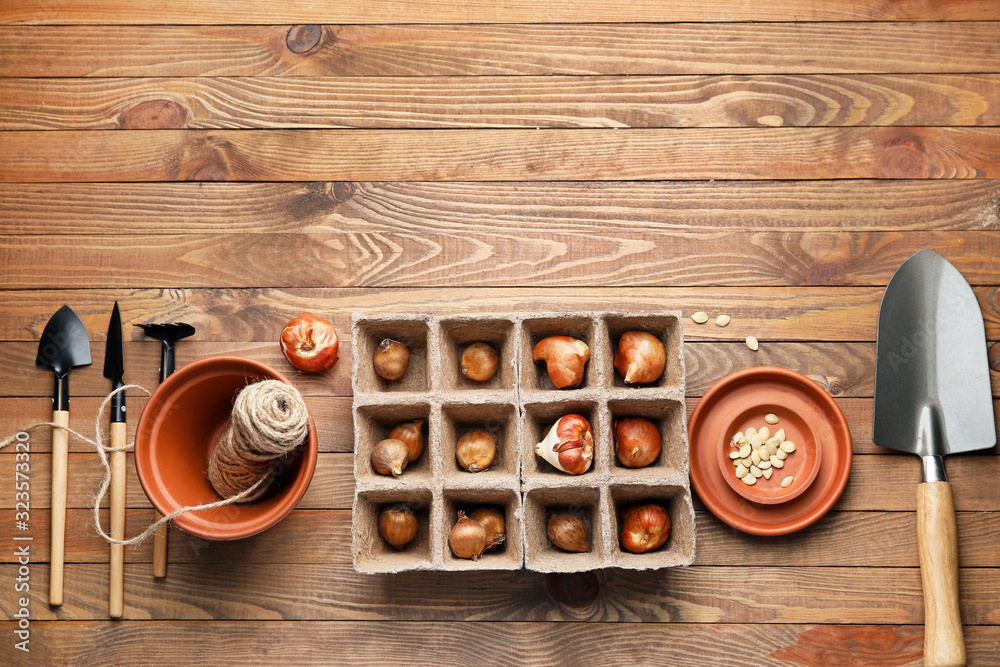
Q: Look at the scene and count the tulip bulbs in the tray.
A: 14